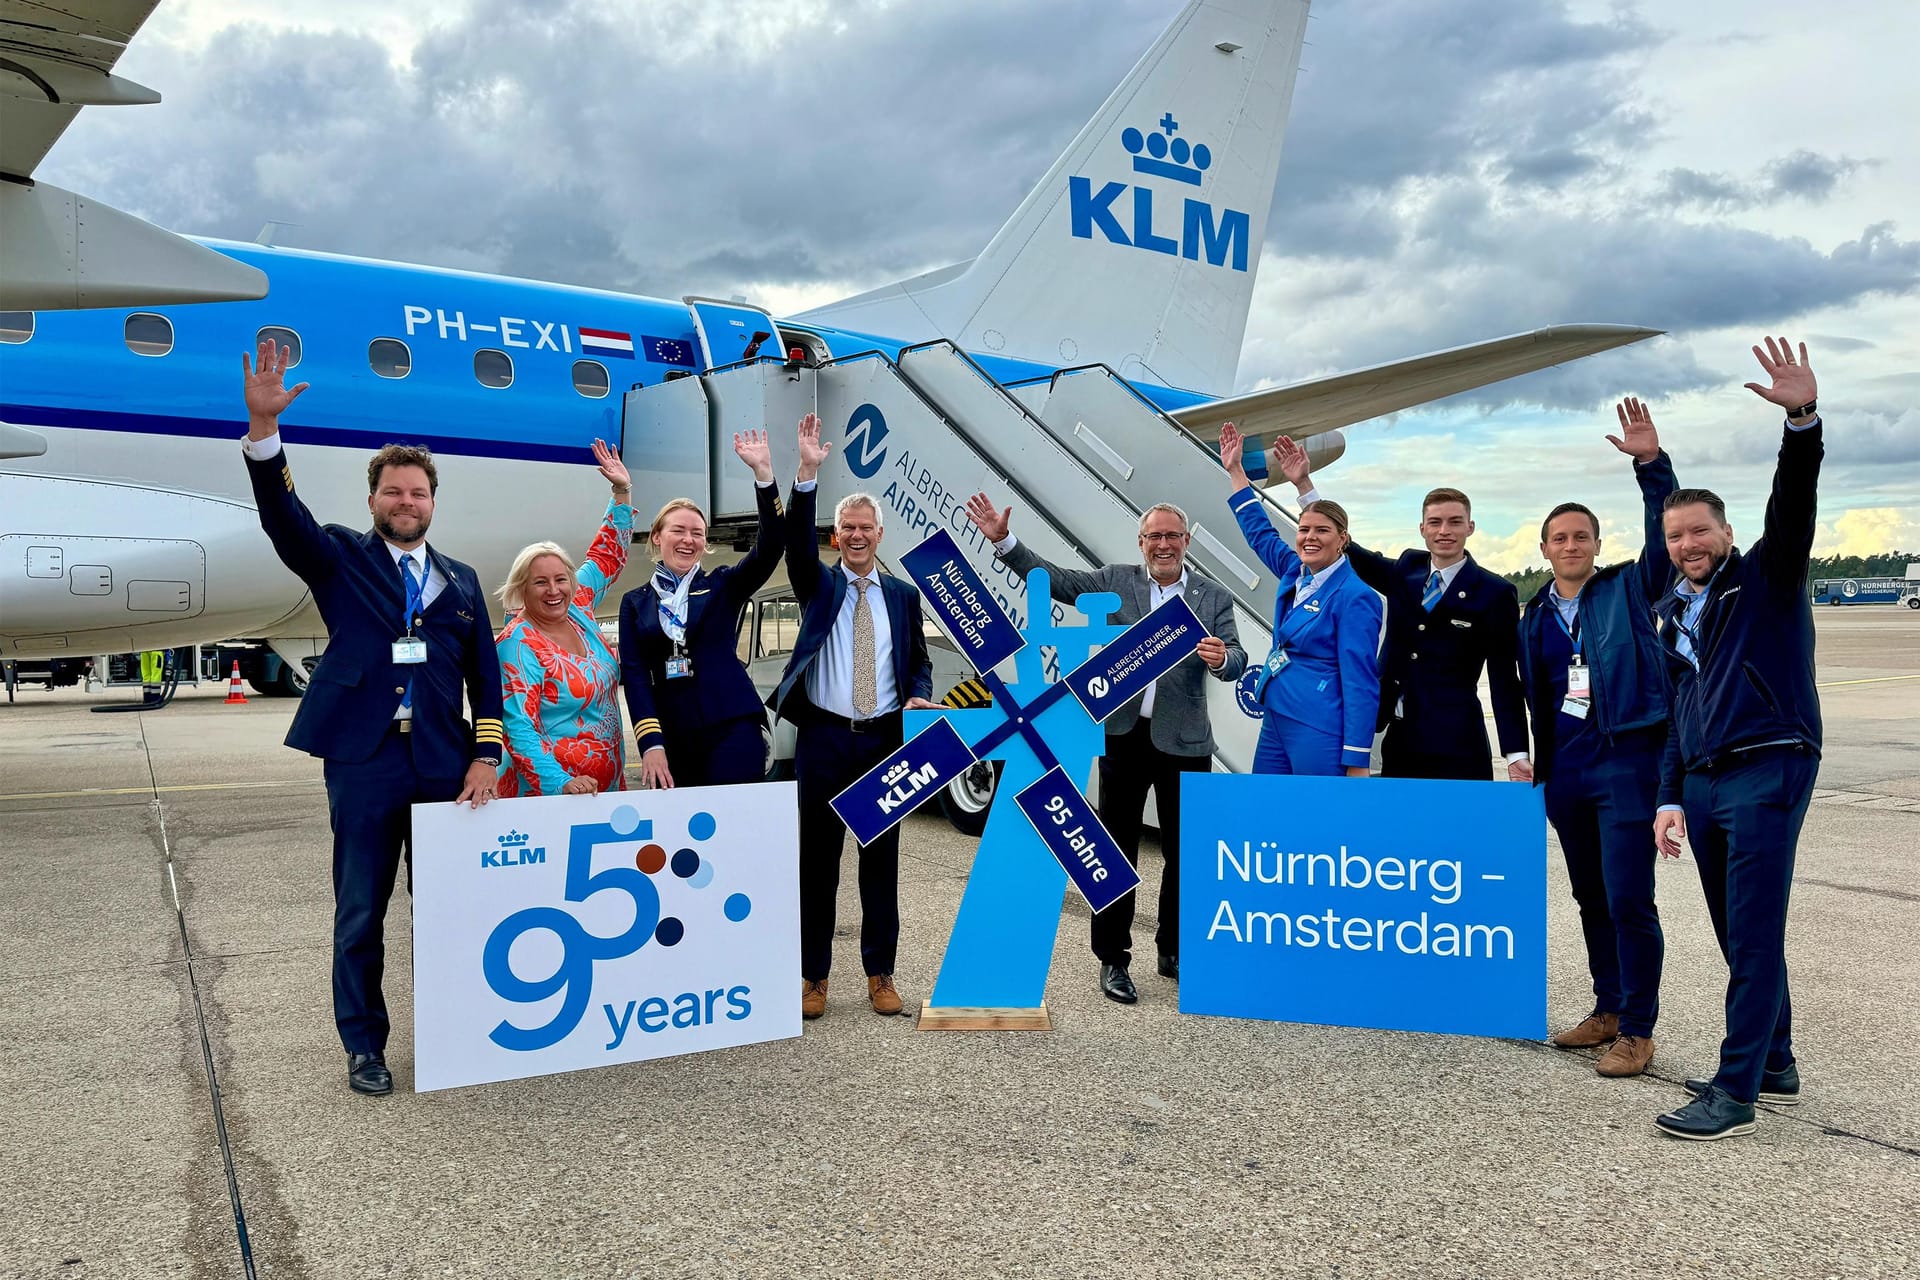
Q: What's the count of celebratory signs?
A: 3